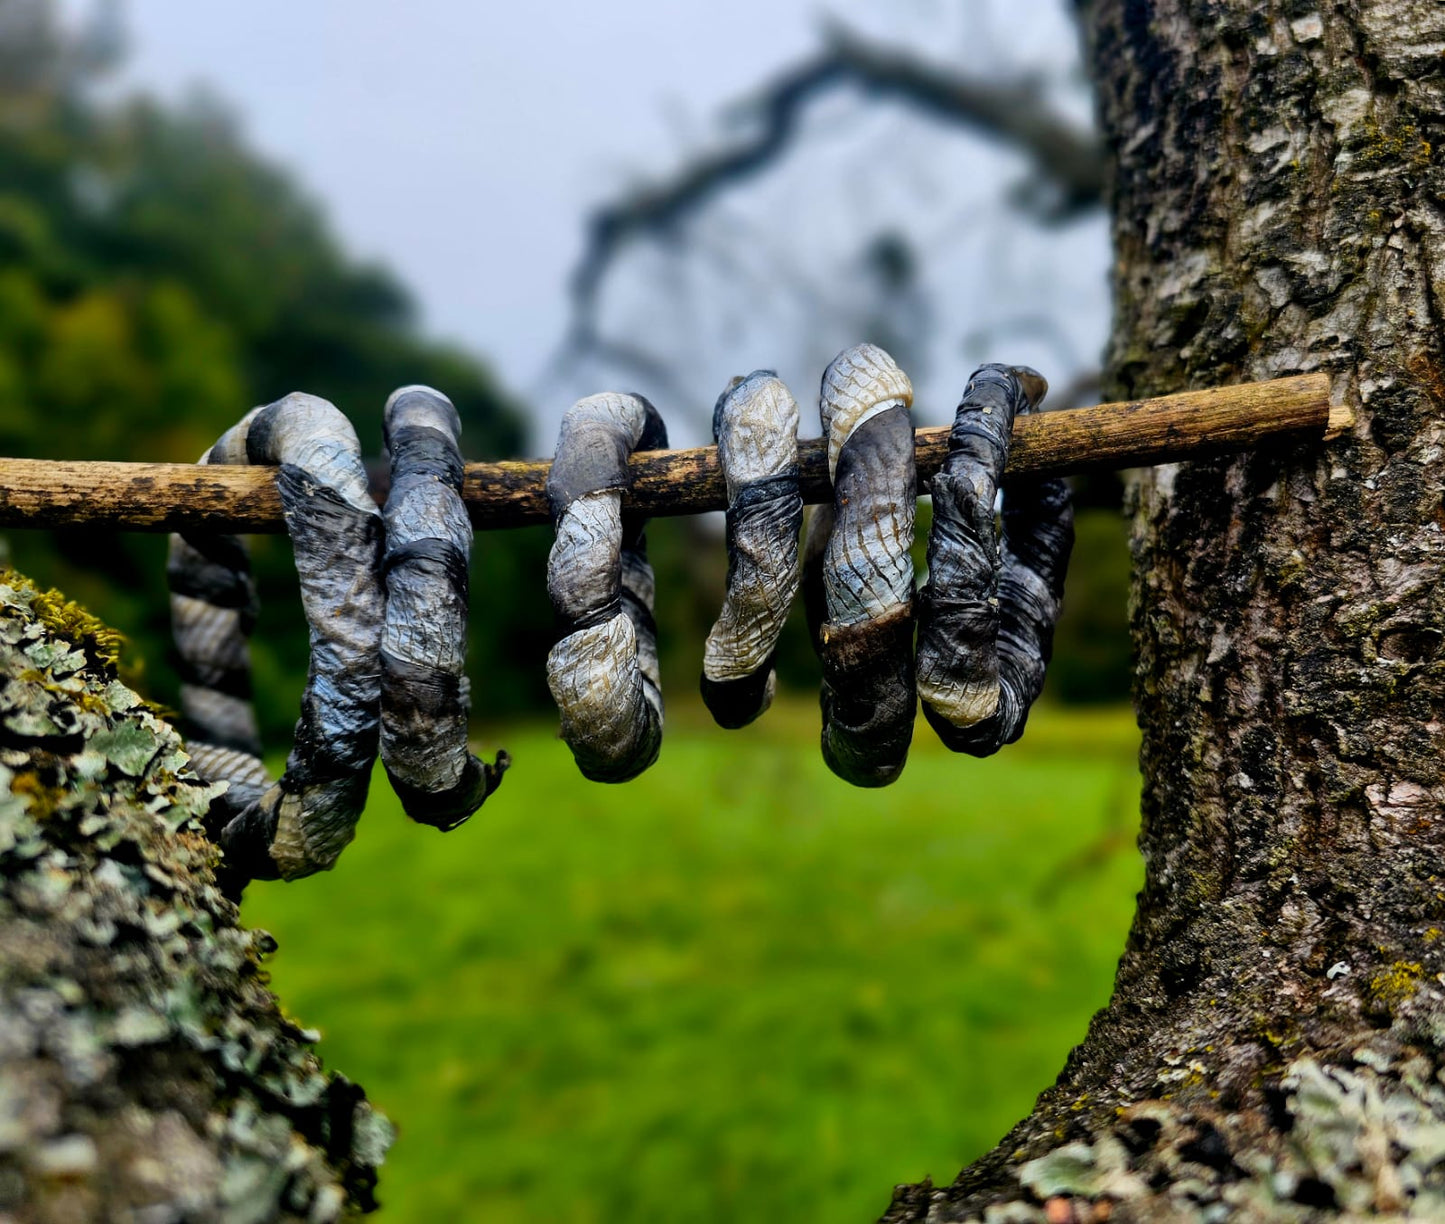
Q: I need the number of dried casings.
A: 6